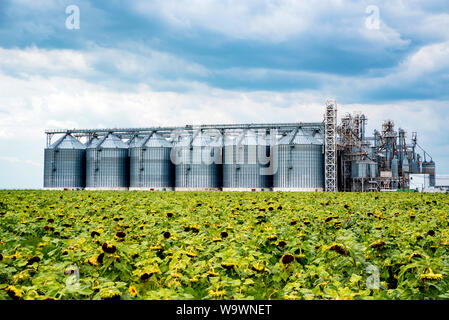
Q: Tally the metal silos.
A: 6